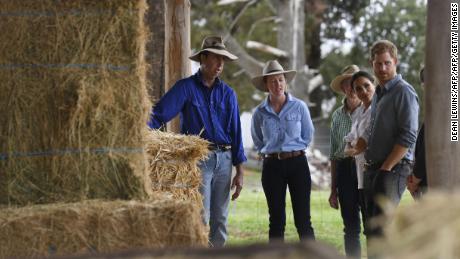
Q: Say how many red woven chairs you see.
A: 0